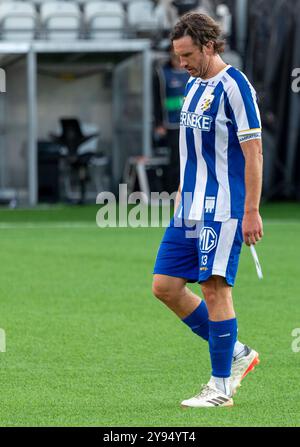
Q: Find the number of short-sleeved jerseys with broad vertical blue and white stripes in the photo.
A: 1